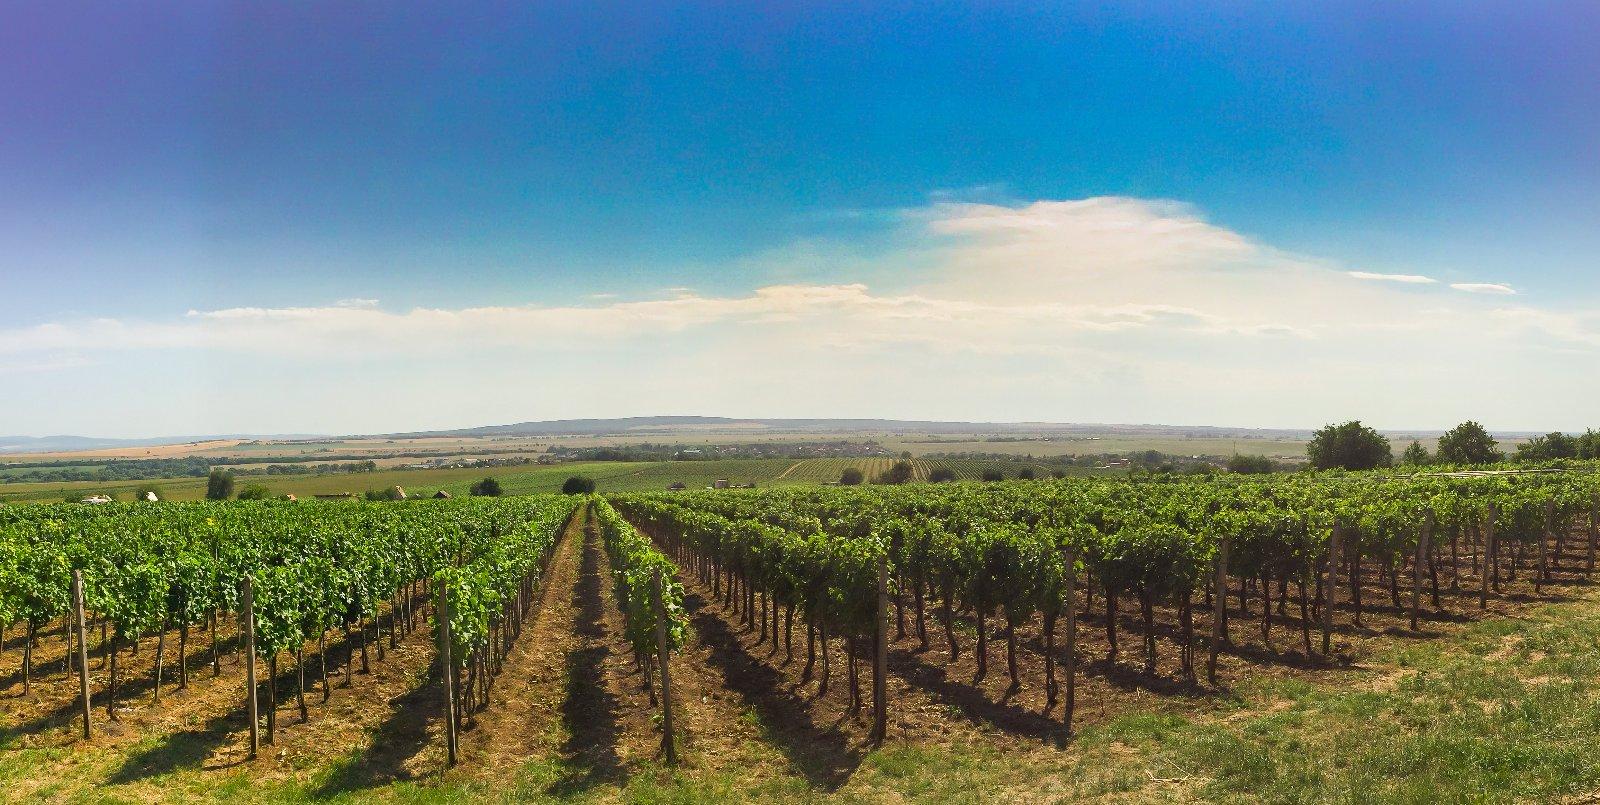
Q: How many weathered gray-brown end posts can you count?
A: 12